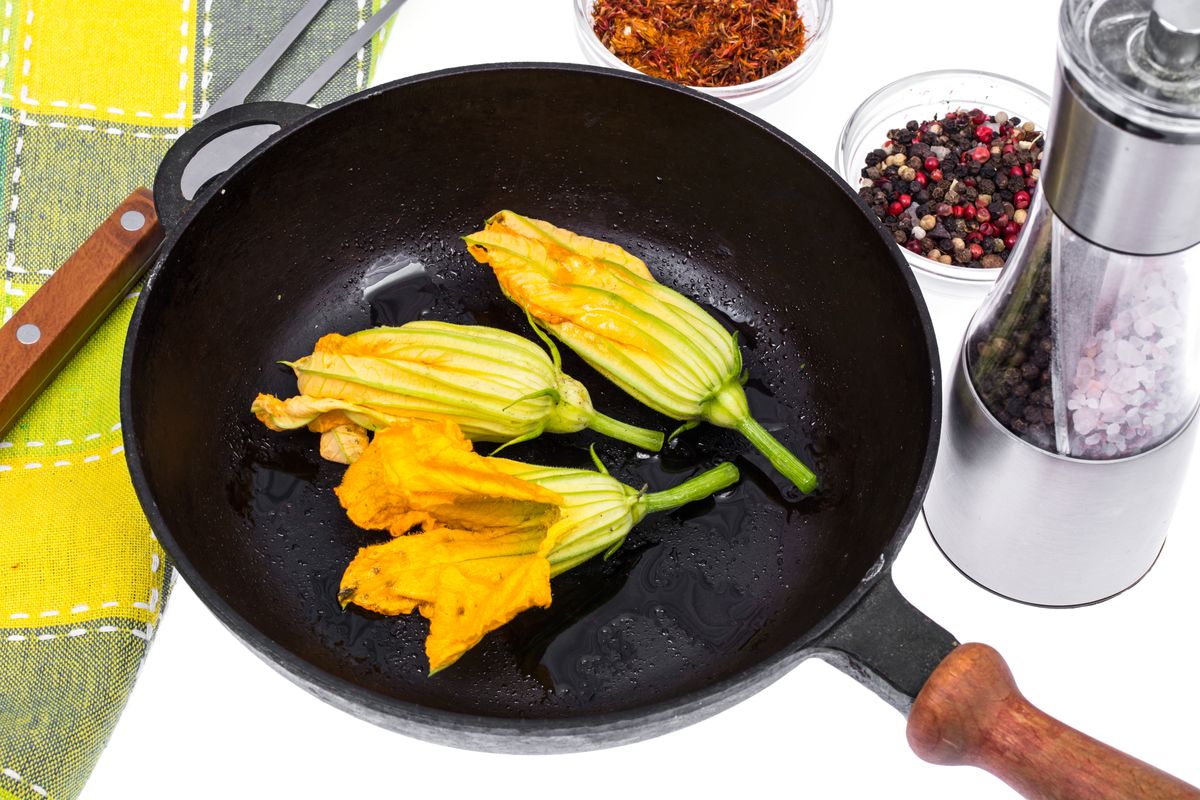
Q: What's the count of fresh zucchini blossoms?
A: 3